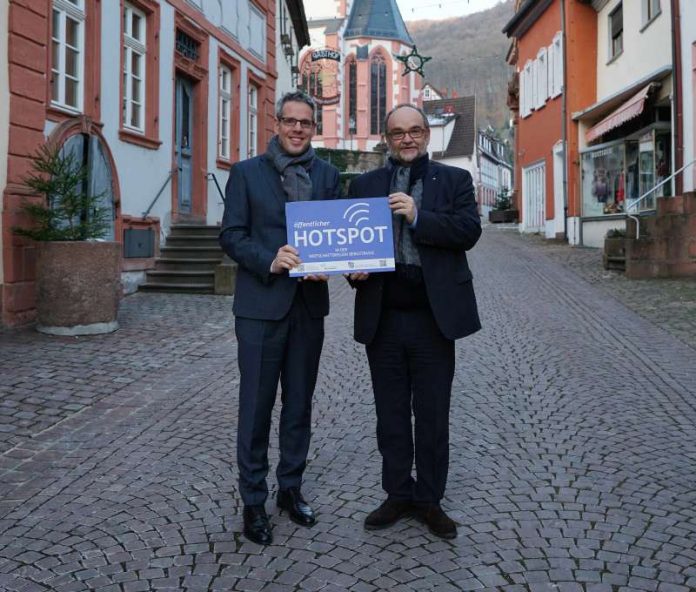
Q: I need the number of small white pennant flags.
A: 0